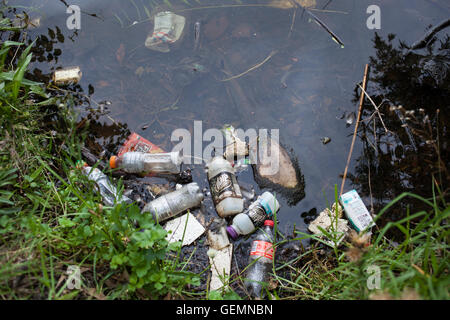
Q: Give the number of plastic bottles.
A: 6